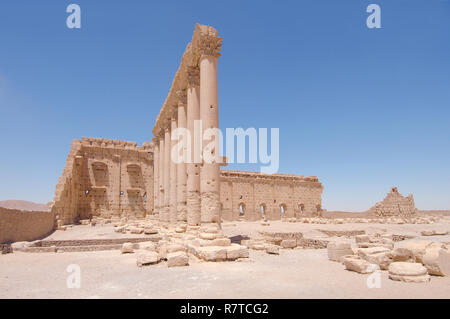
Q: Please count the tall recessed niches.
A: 2